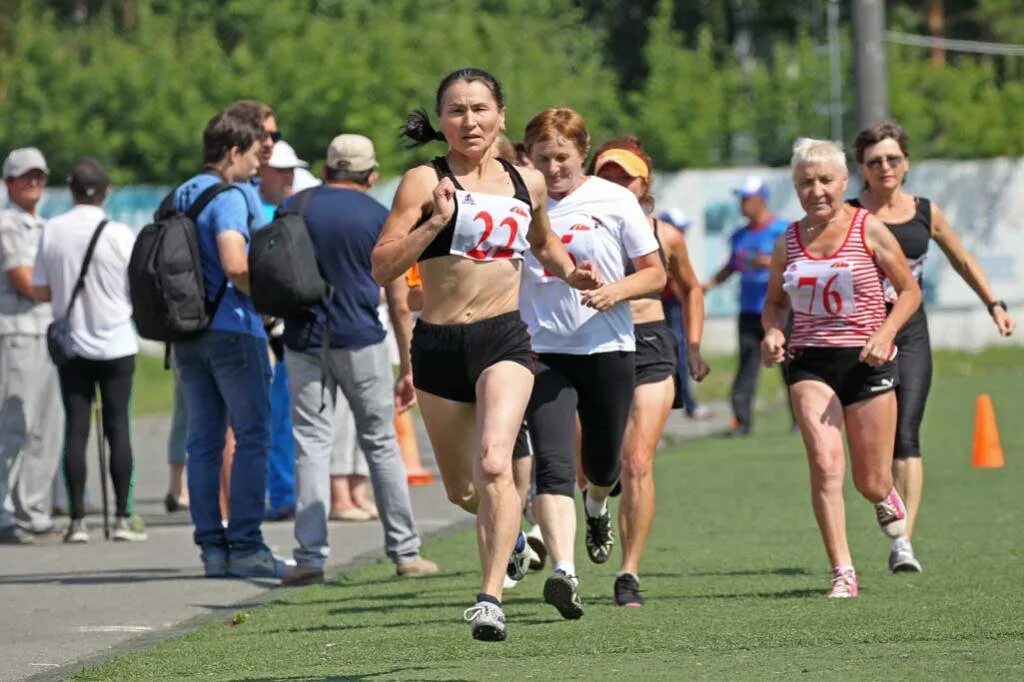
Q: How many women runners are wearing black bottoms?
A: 5